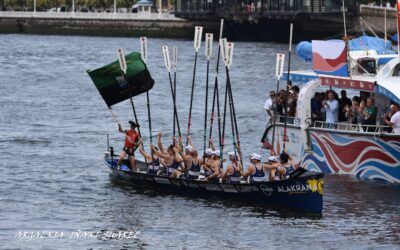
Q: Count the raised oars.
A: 11